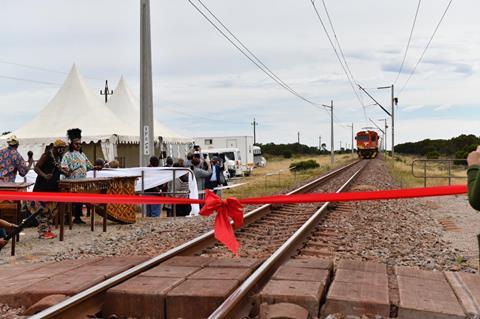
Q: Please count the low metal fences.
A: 2